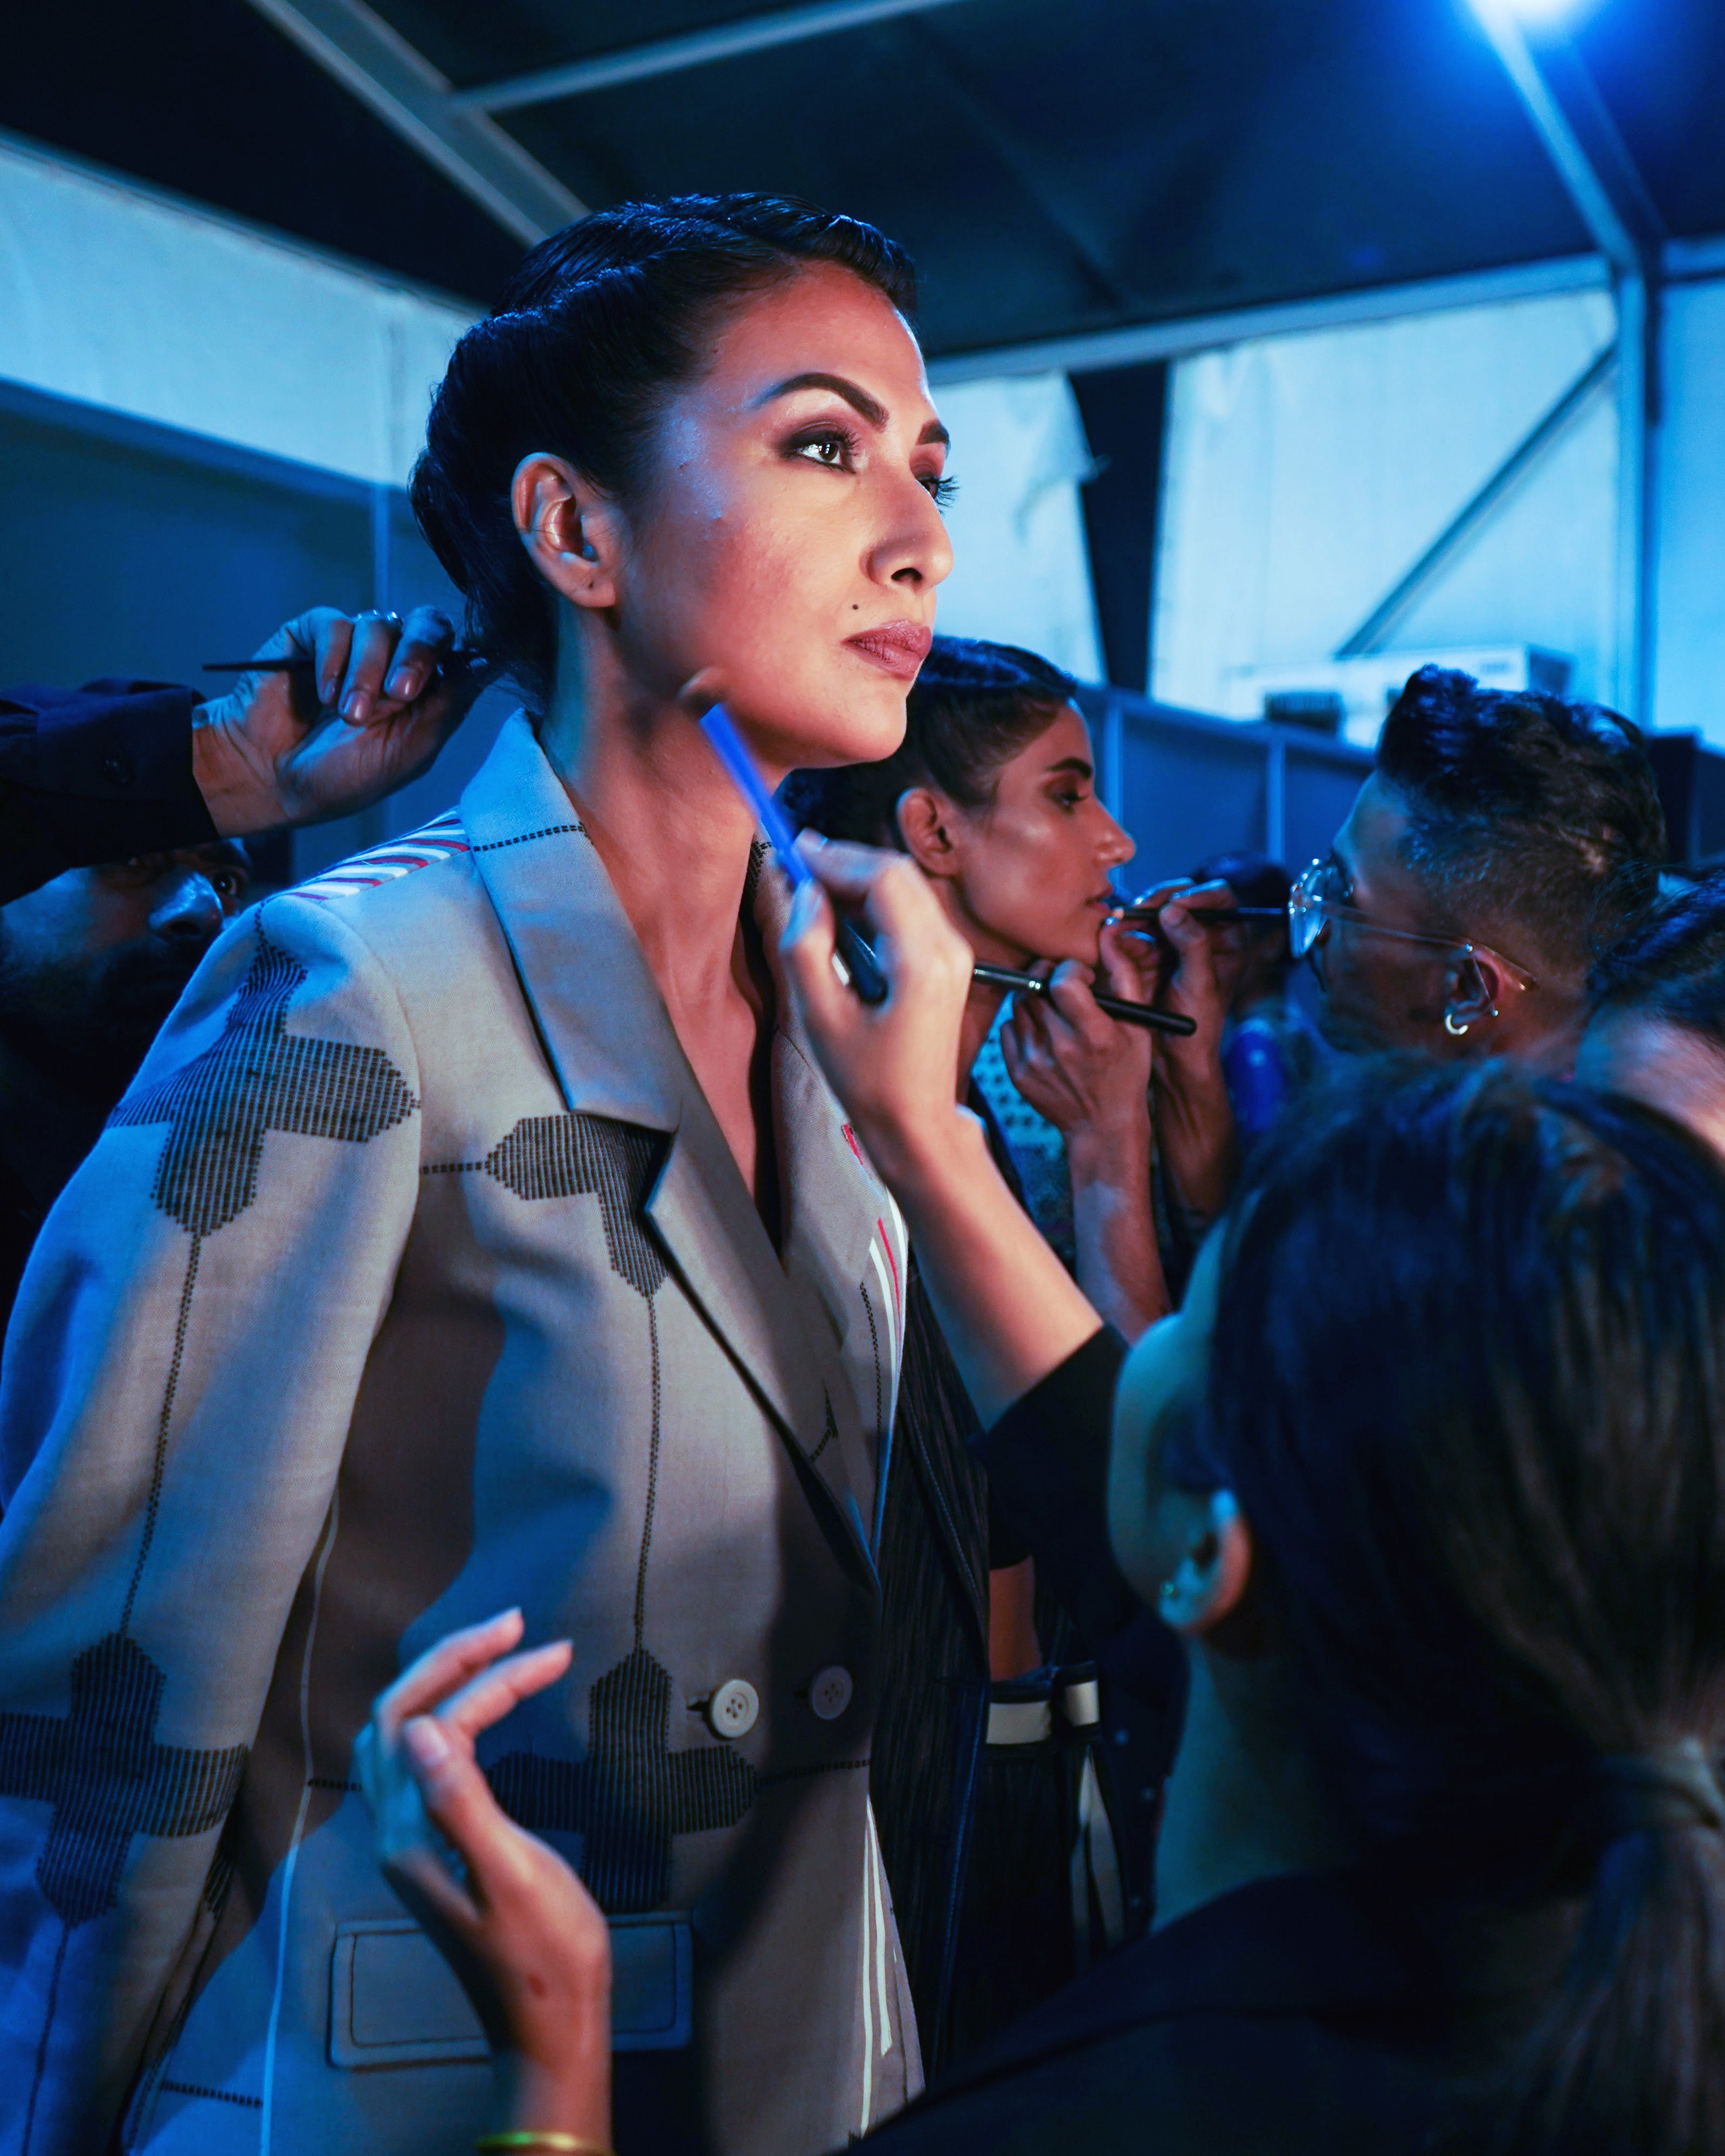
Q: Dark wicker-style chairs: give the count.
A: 0